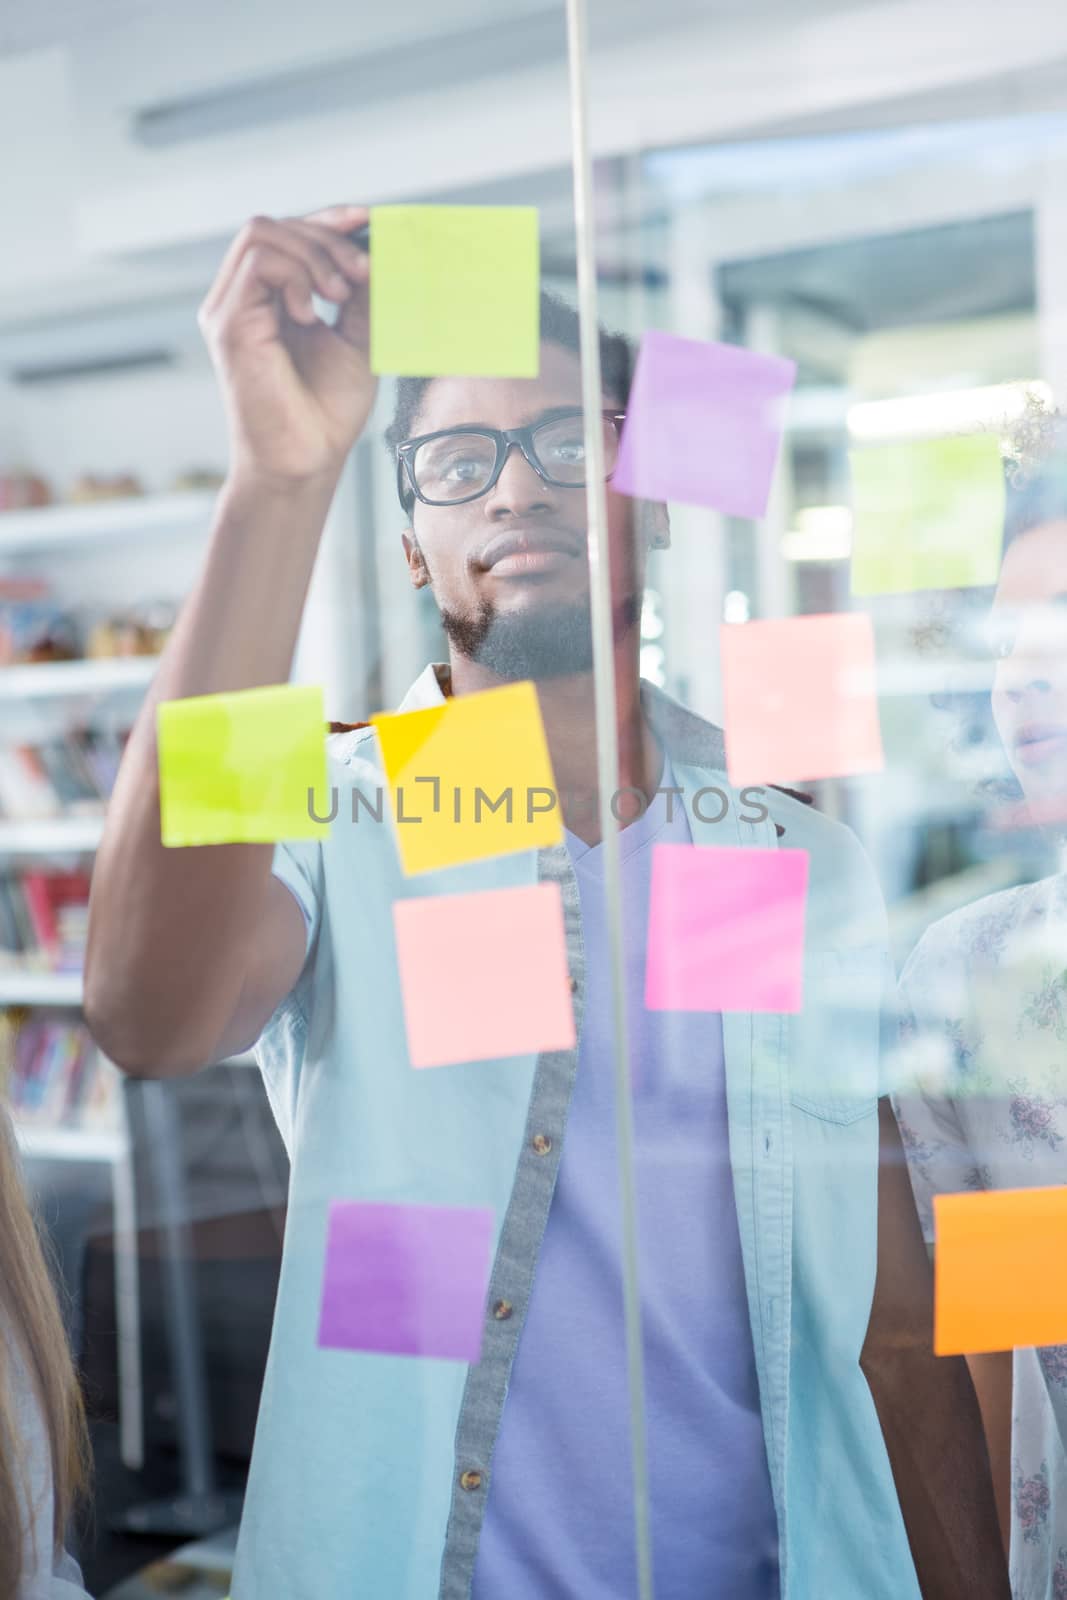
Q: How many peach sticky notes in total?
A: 2